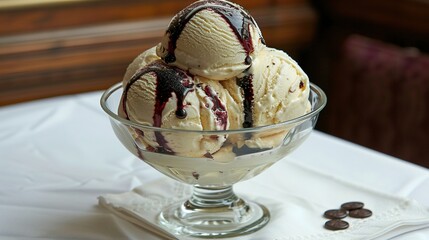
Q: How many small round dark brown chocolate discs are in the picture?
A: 4